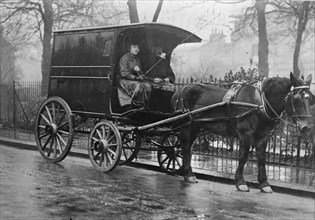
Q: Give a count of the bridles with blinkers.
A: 1